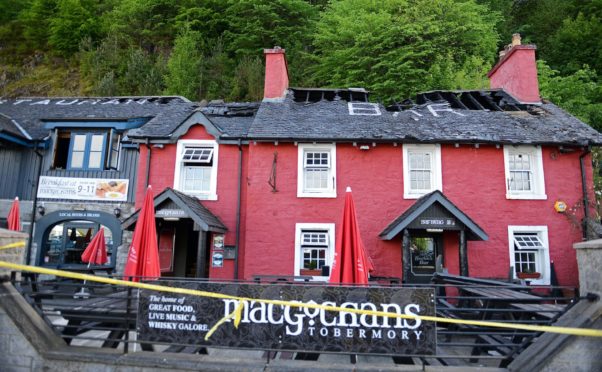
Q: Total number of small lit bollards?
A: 0